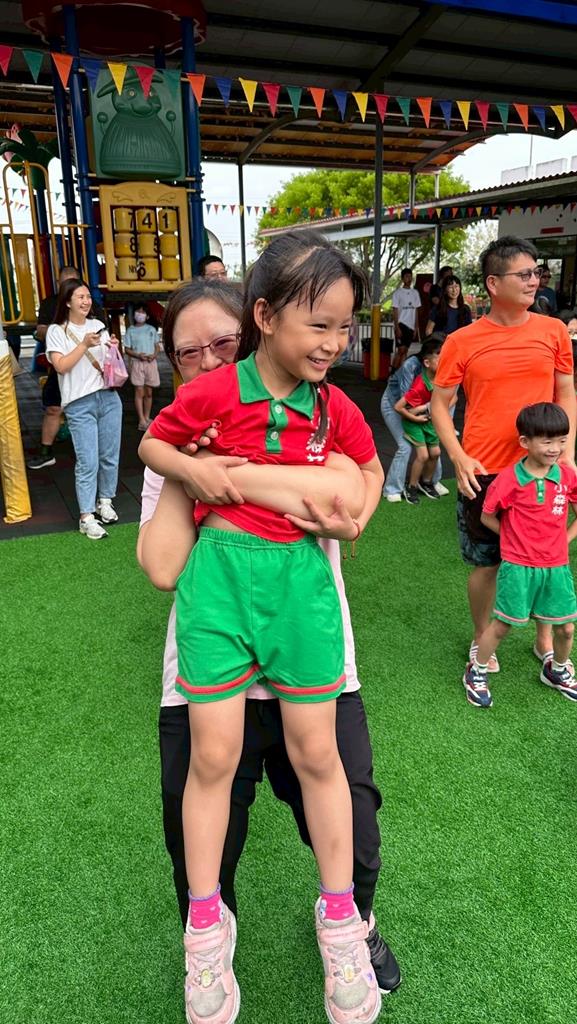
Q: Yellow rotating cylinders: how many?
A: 9